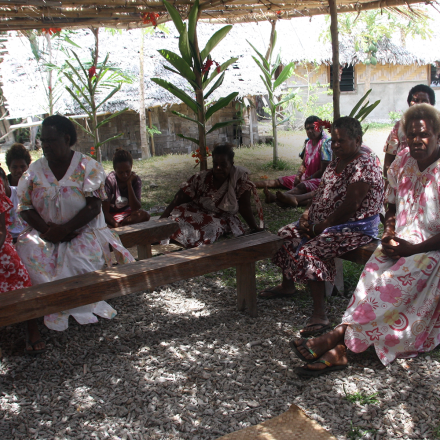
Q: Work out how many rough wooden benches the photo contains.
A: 3